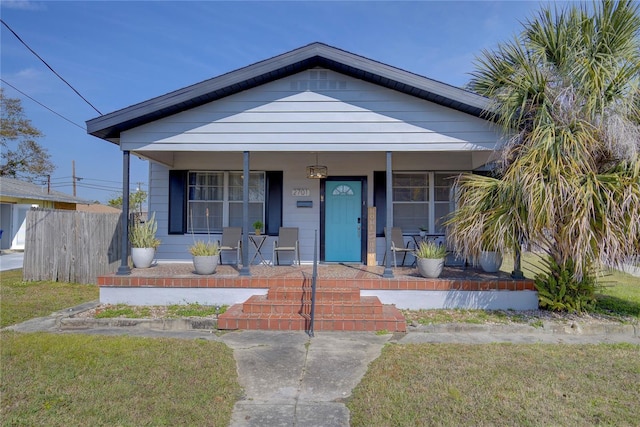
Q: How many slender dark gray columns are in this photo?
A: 4